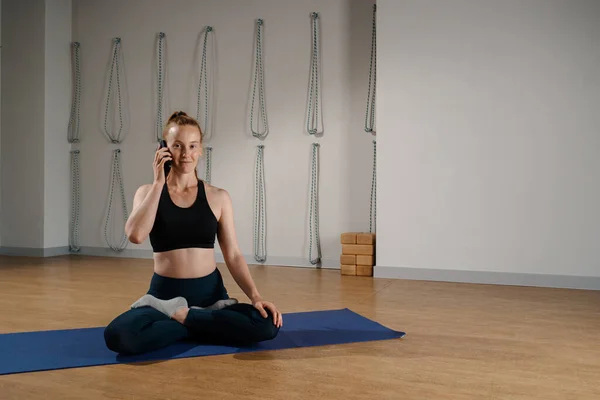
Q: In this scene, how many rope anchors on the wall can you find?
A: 13